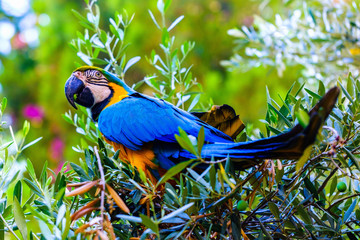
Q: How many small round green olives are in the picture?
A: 2